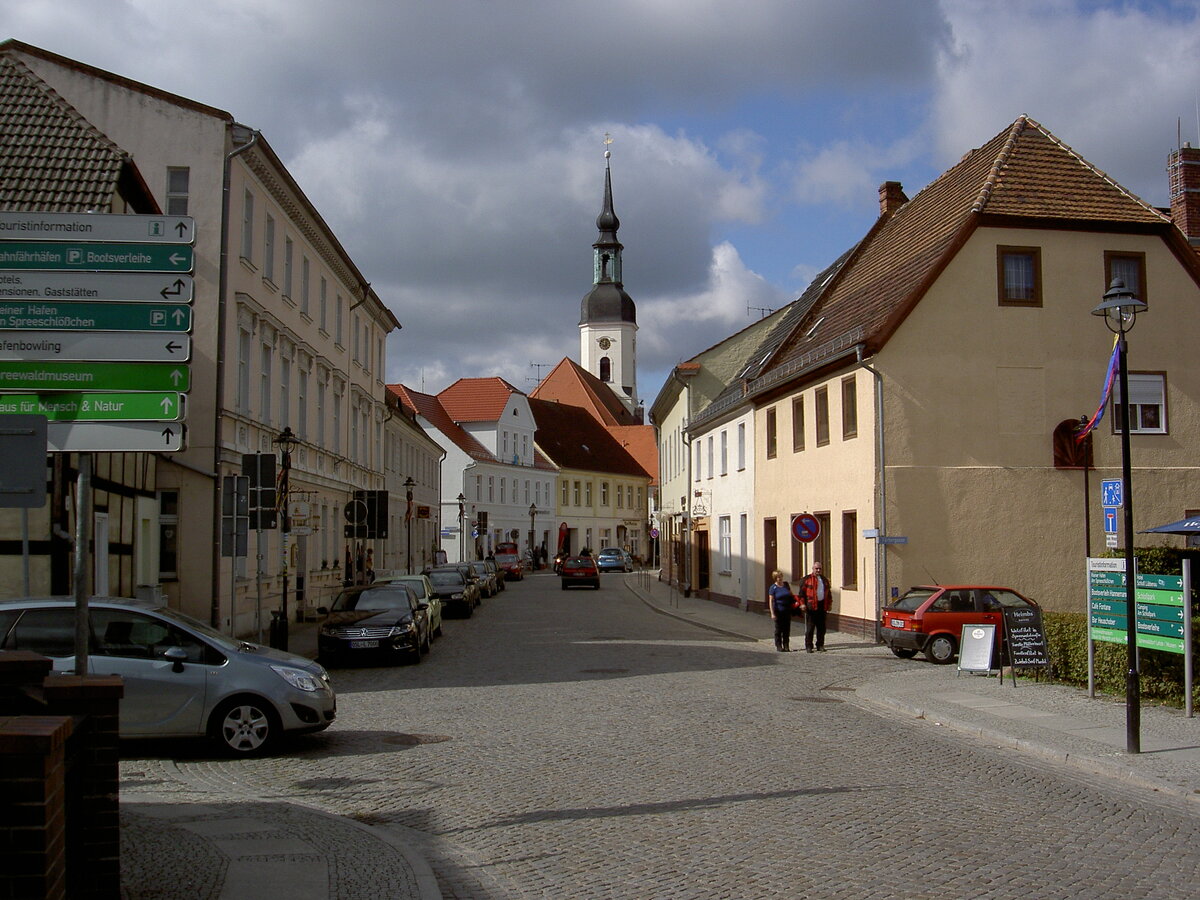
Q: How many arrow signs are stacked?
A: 8